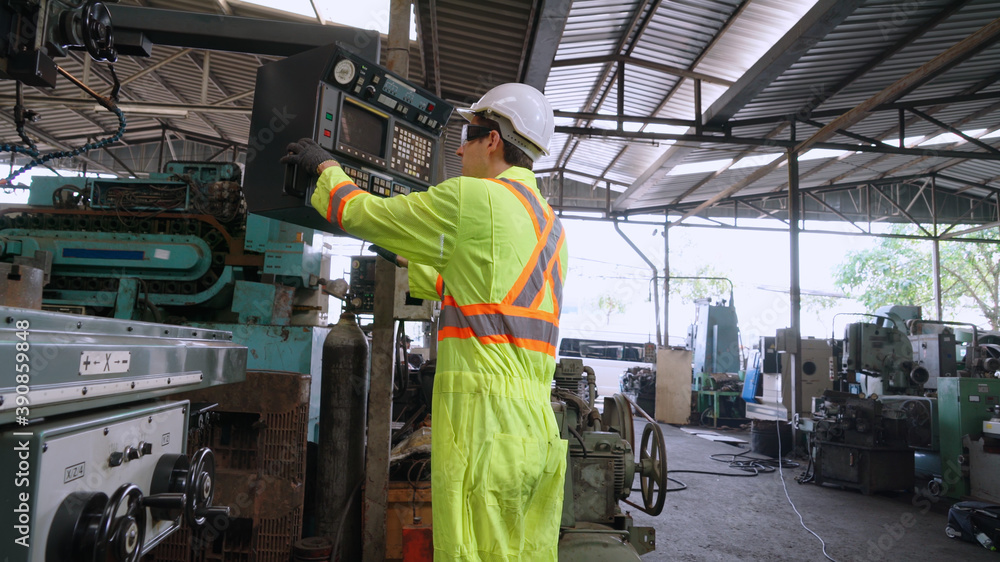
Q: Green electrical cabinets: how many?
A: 1